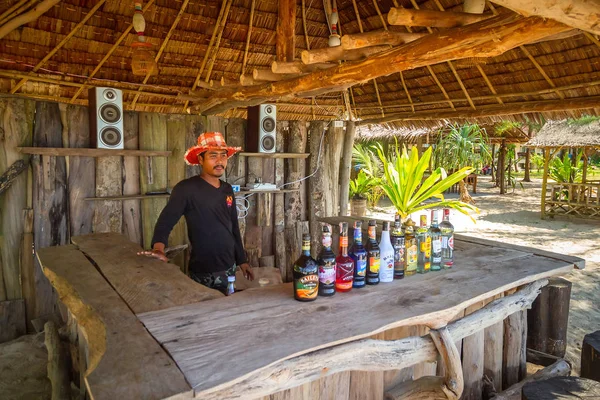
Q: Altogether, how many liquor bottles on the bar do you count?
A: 11